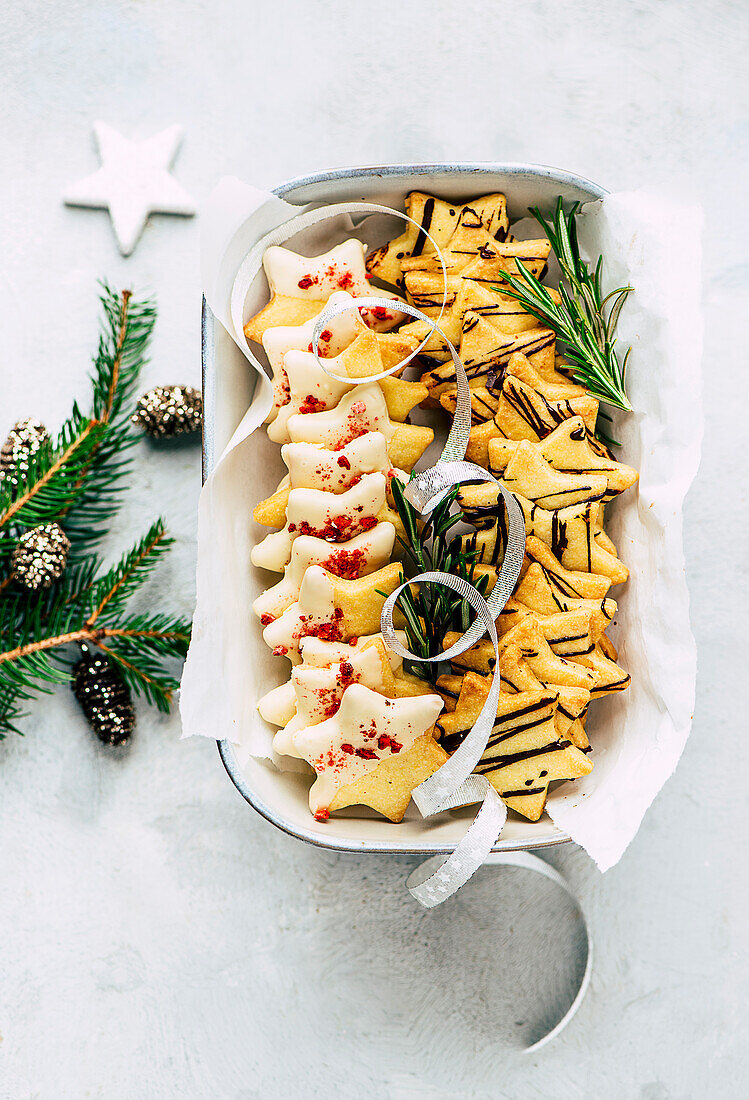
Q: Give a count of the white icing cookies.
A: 11